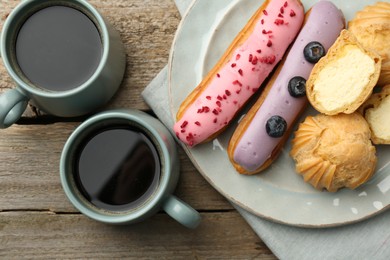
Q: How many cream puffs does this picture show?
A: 4